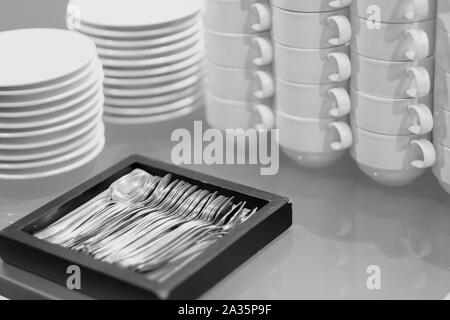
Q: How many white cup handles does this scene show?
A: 14